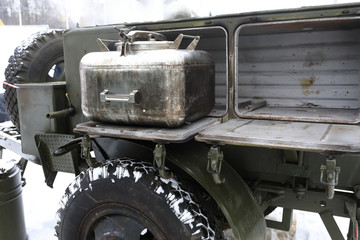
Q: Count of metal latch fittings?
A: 4